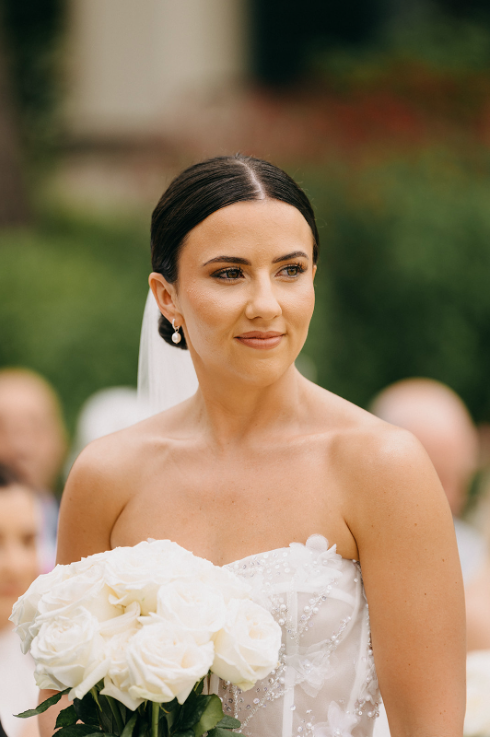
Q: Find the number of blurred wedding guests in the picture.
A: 4